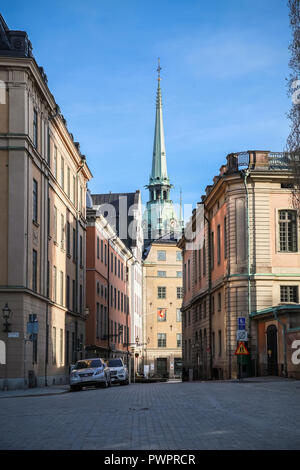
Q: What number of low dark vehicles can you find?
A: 0